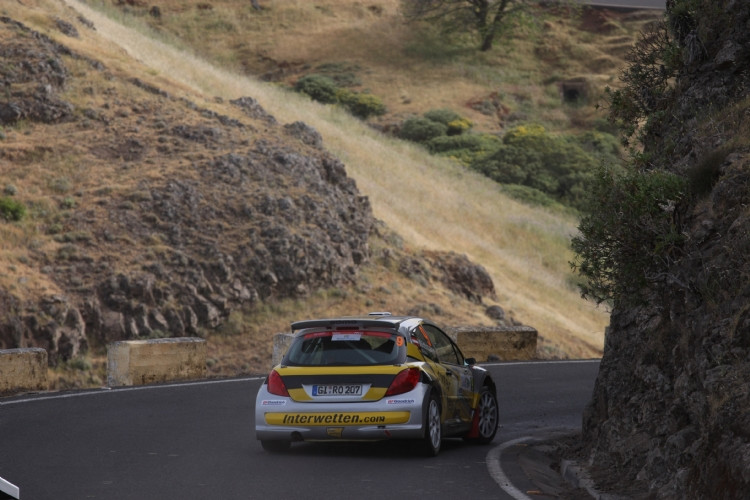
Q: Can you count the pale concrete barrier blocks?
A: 4